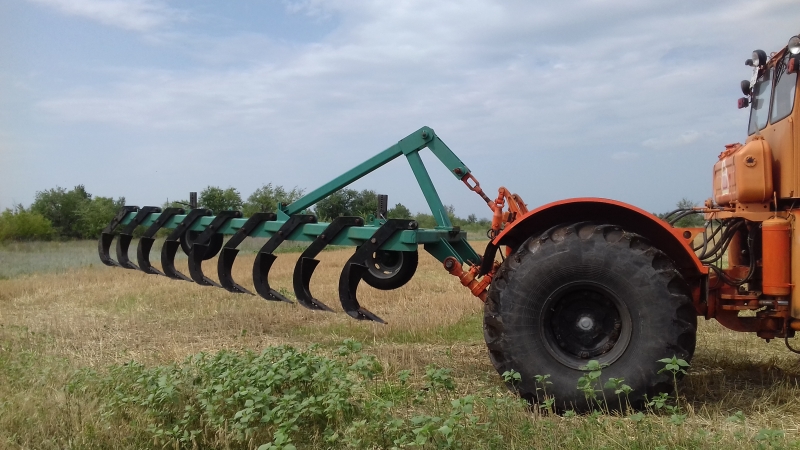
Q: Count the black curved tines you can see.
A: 9